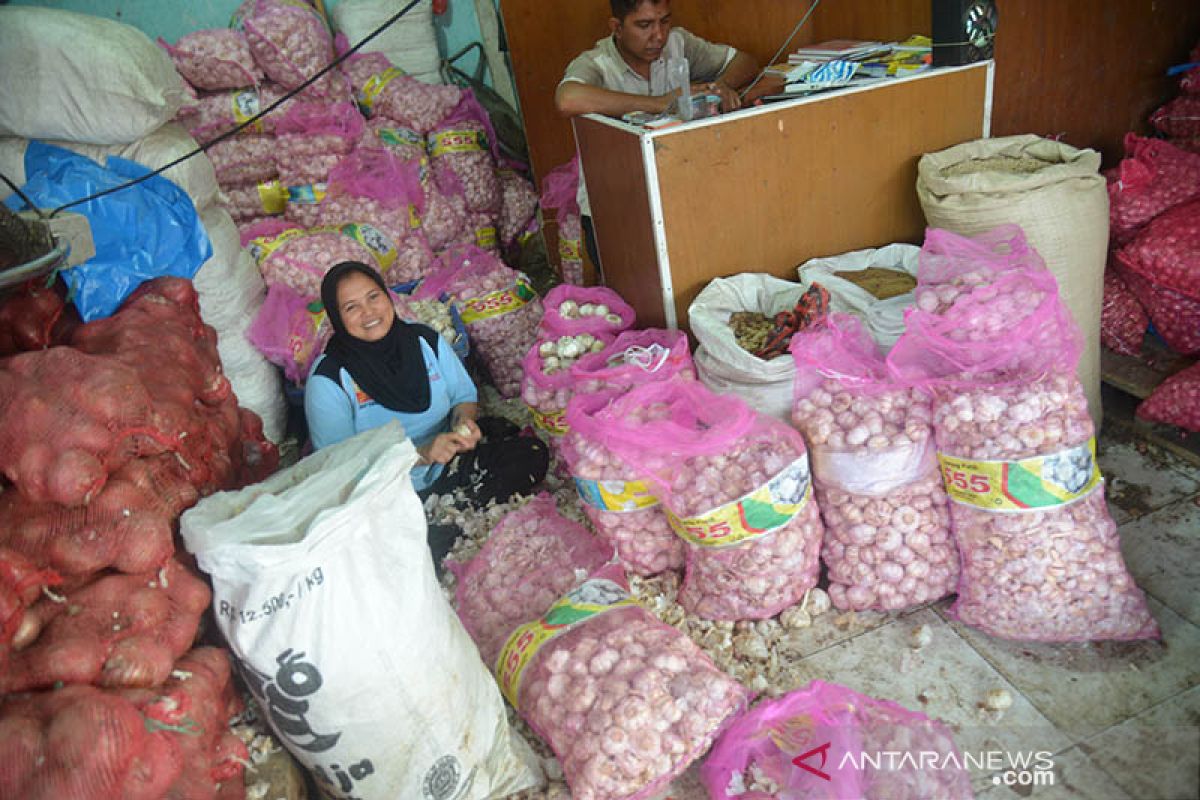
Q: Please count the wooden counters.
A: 1